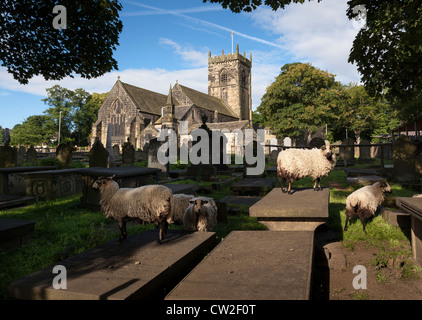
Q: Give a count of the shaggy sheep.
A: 5